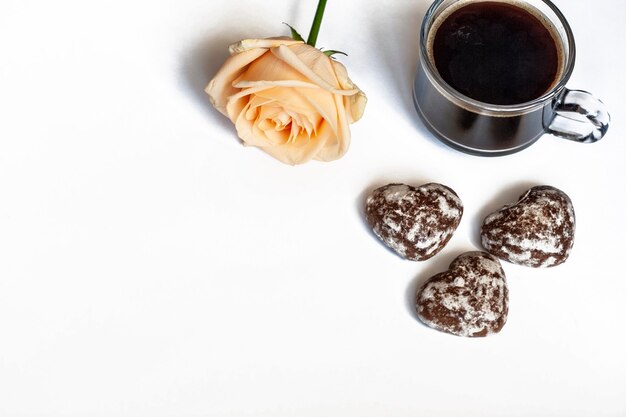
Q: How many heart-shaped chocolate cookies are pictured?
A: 3